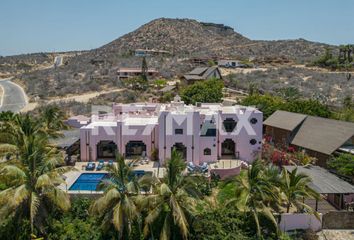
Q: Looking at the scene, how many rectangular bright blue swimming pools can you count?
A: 1